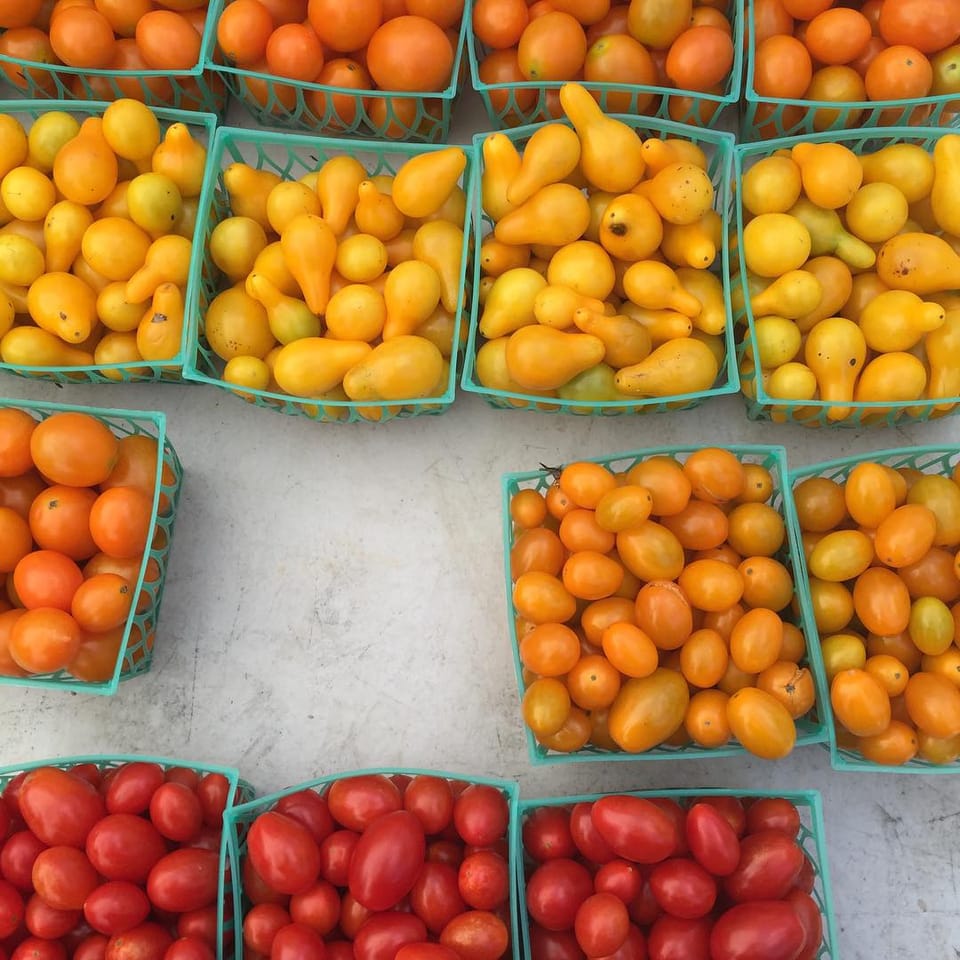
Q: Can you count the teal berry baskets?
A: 14